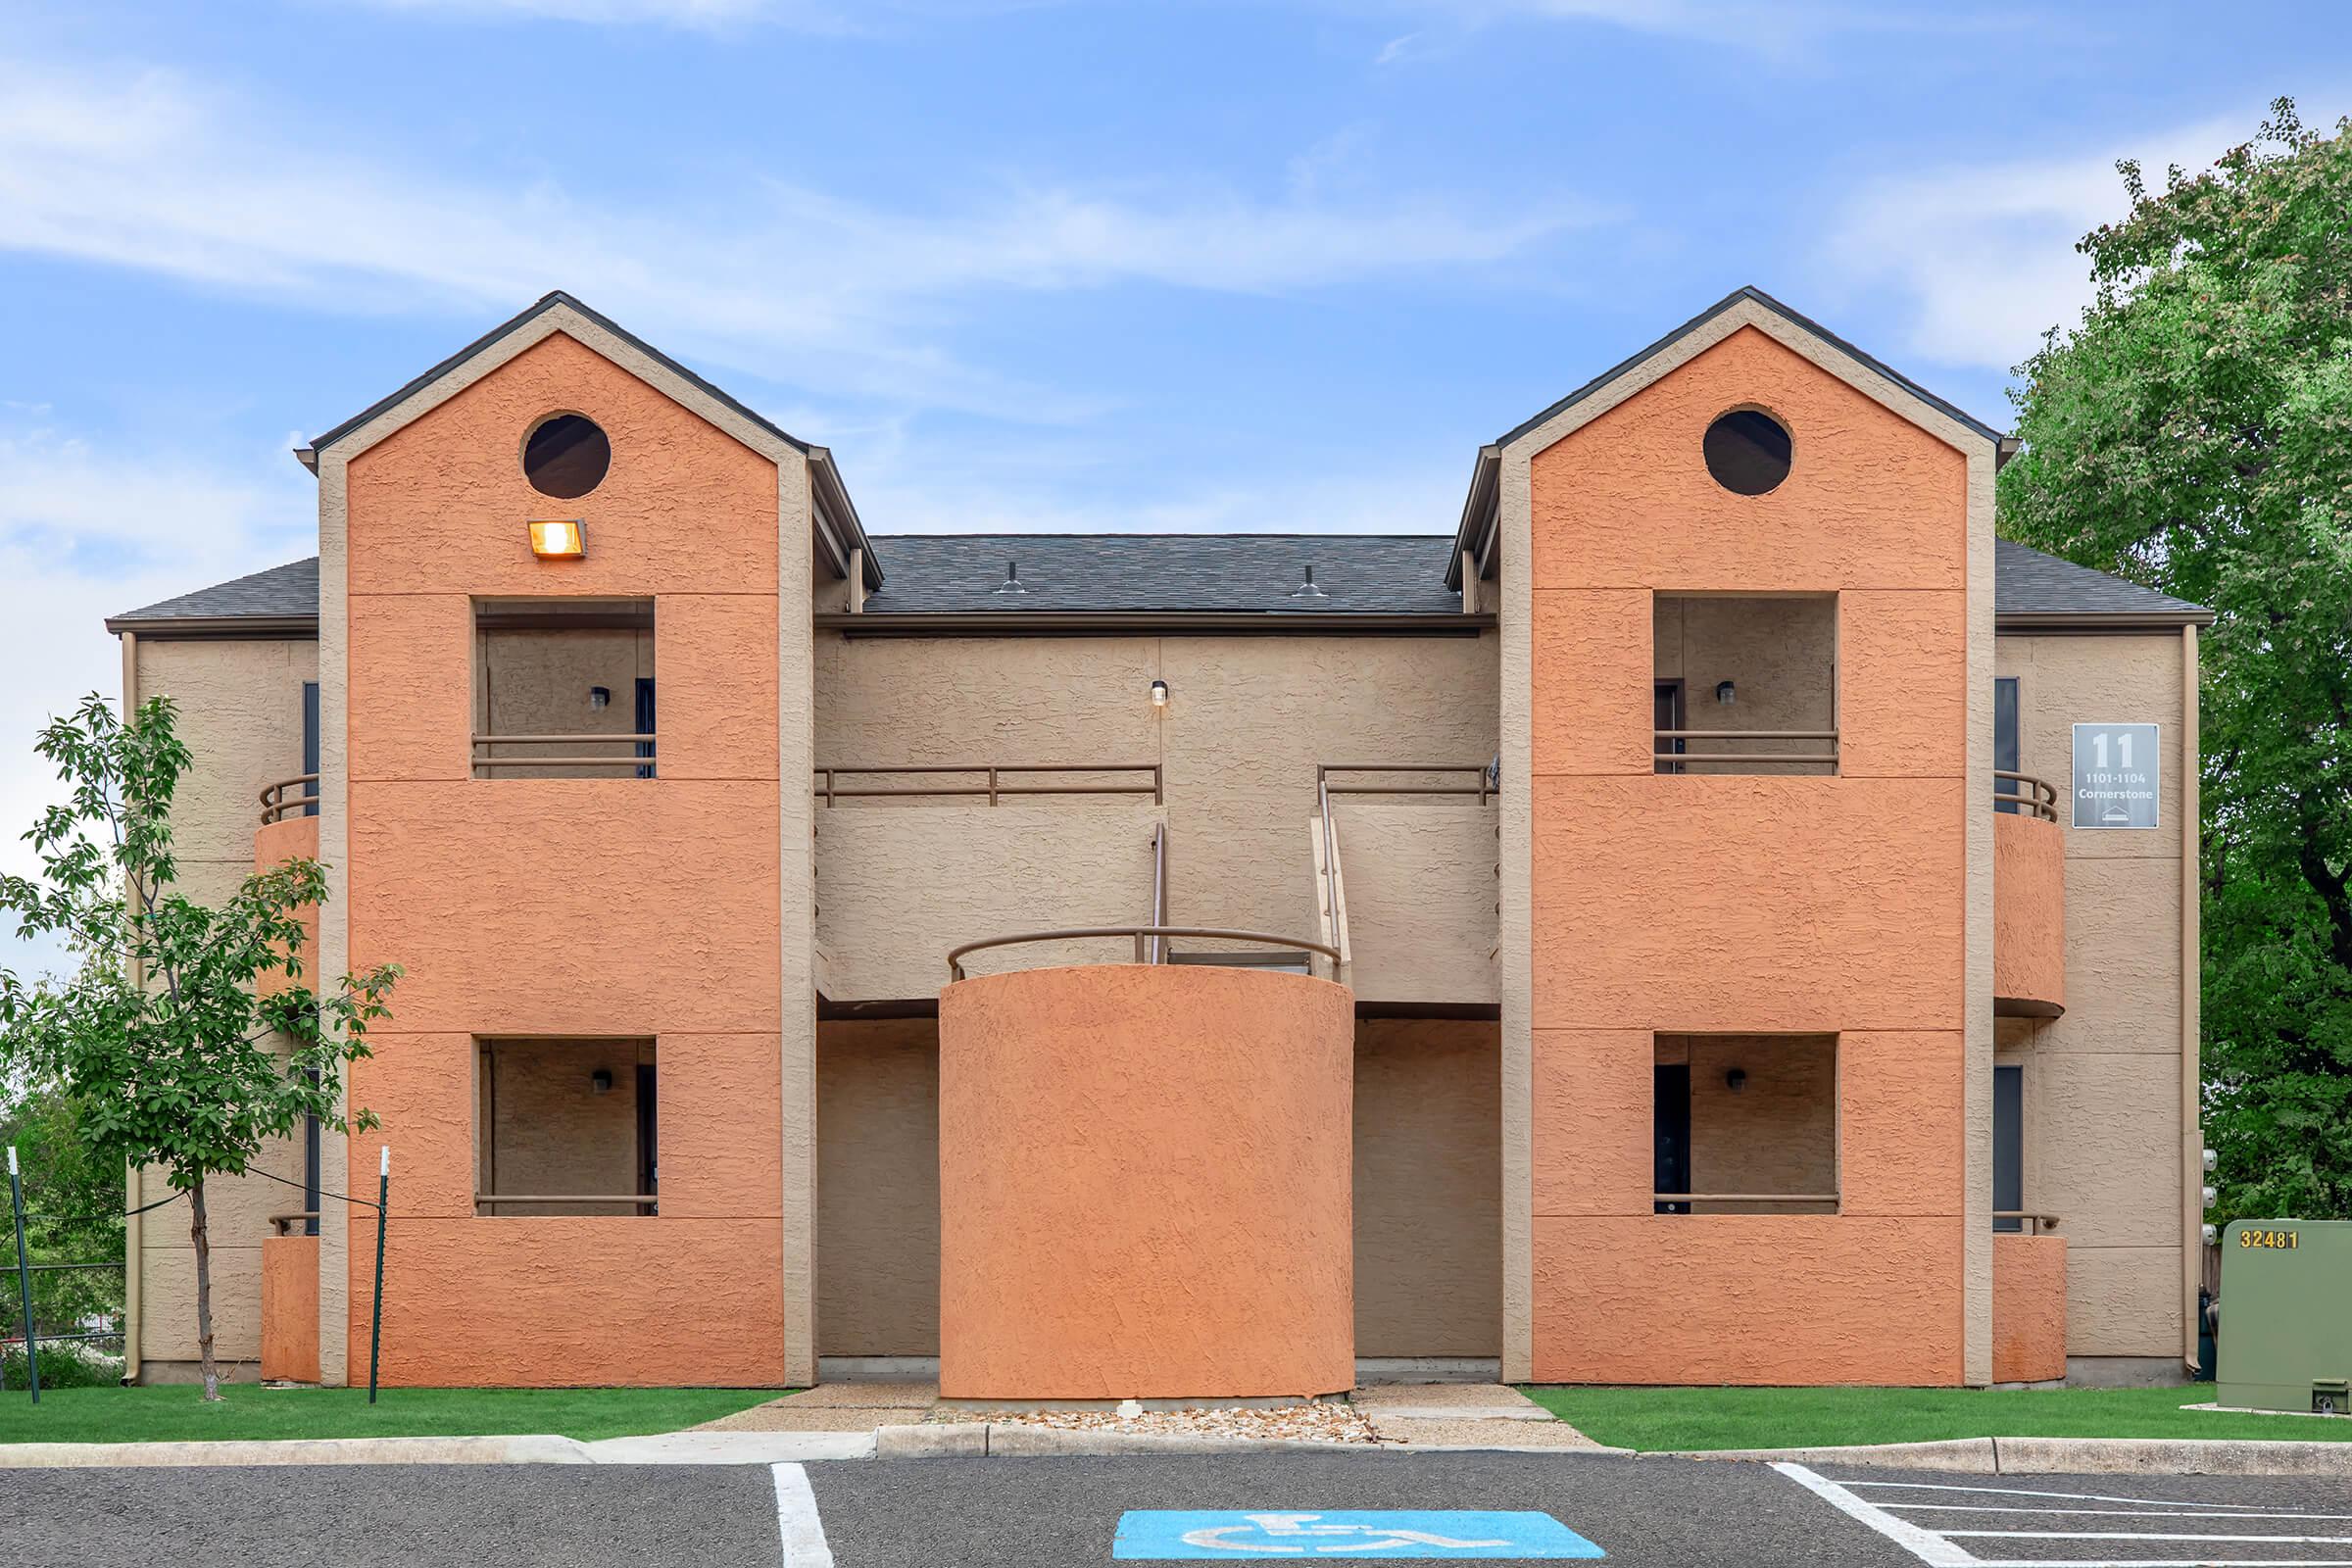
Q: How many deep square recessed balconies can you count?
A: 4